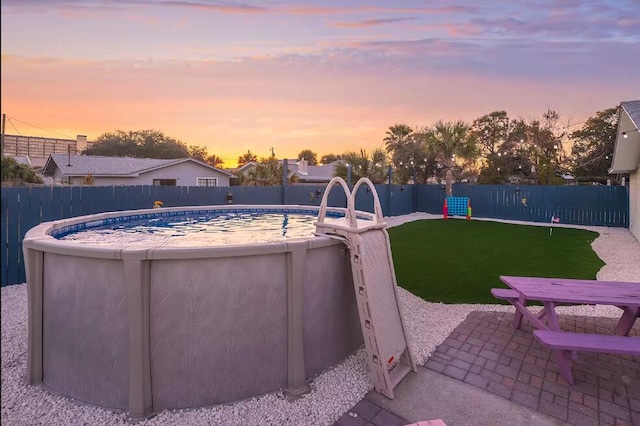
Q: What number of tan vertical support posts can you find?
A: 3